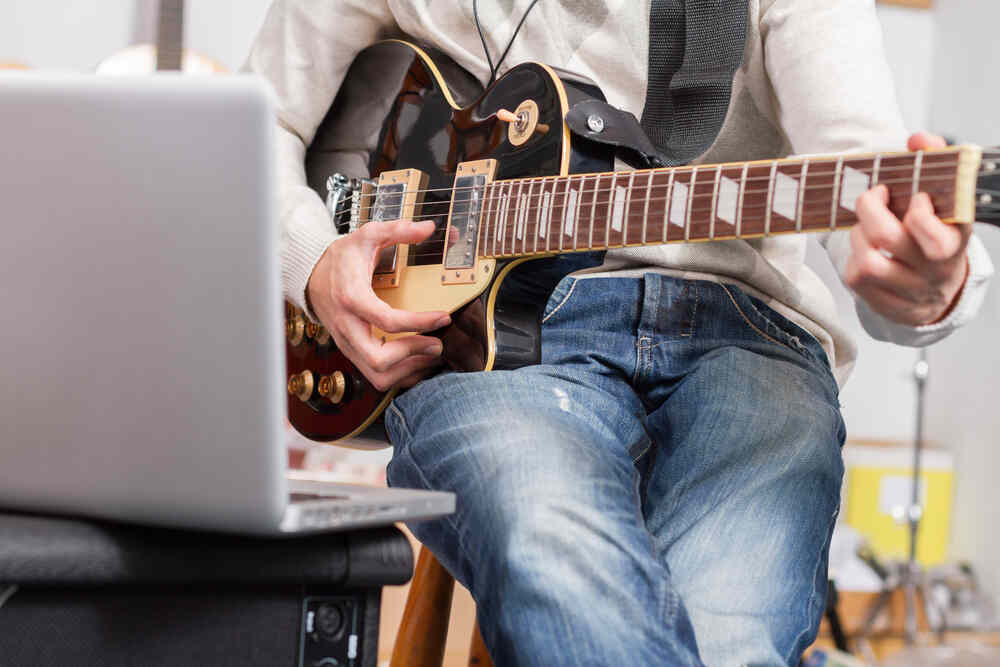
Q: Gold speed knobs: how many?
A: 4